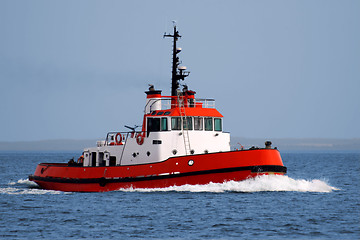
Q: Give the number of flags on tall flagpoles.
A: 0